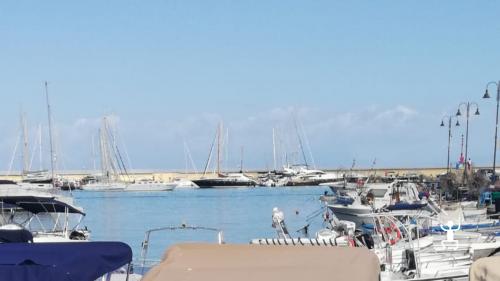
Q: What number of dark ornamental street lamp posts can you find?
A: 3